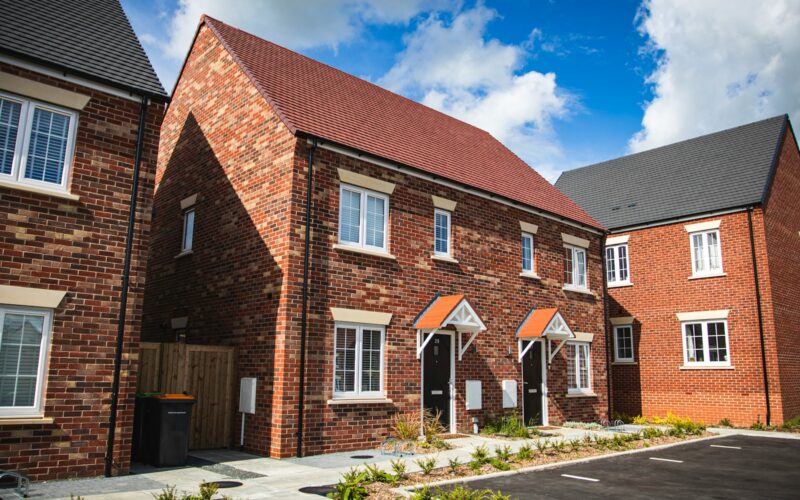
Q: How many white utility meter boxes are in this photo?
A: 3